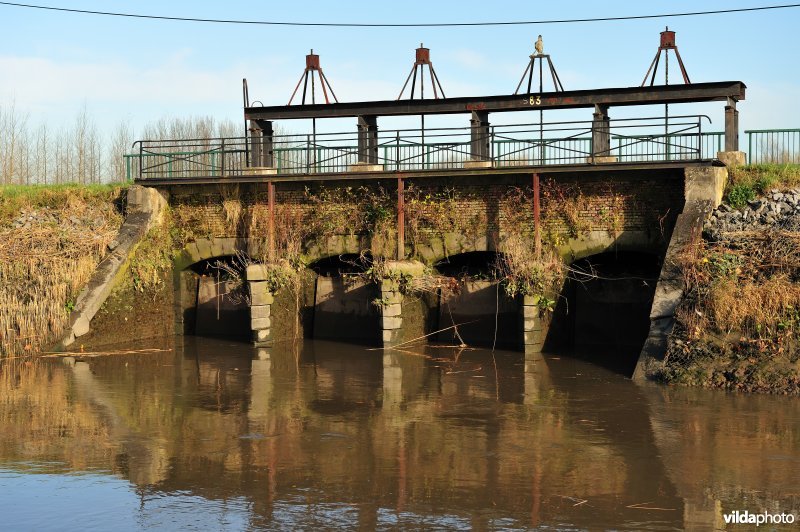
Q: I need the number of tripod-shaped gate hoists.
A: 4